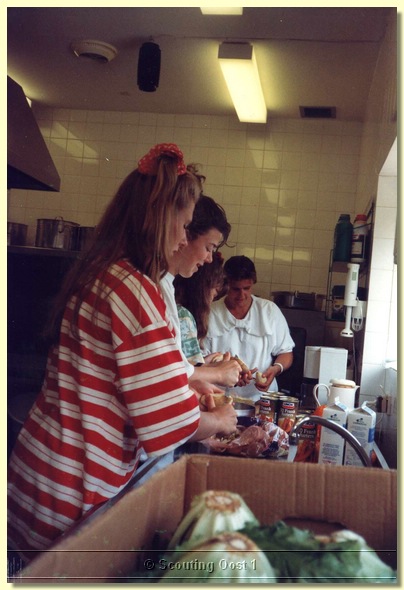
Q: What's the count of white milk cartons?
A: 2